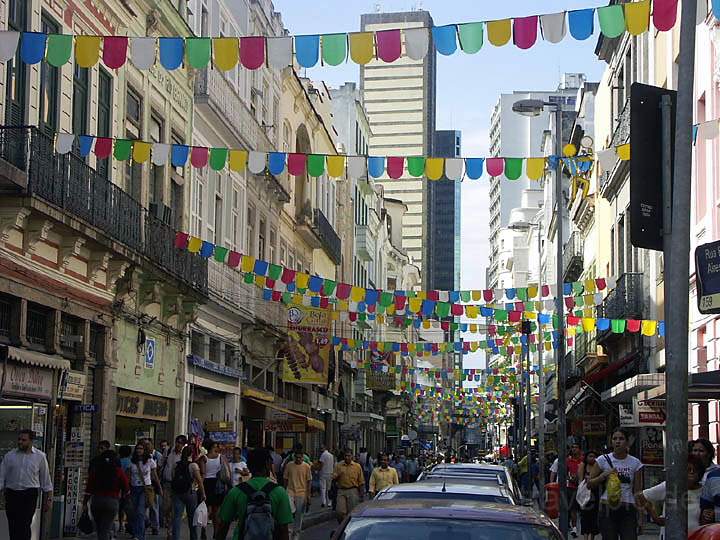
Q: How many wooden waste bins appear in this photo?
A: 0